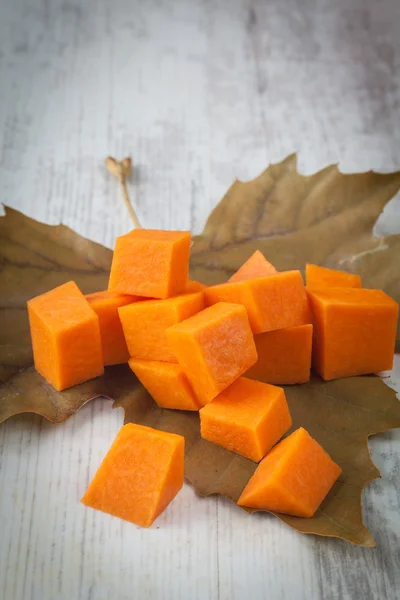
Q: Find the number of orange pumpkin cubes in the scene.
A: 15